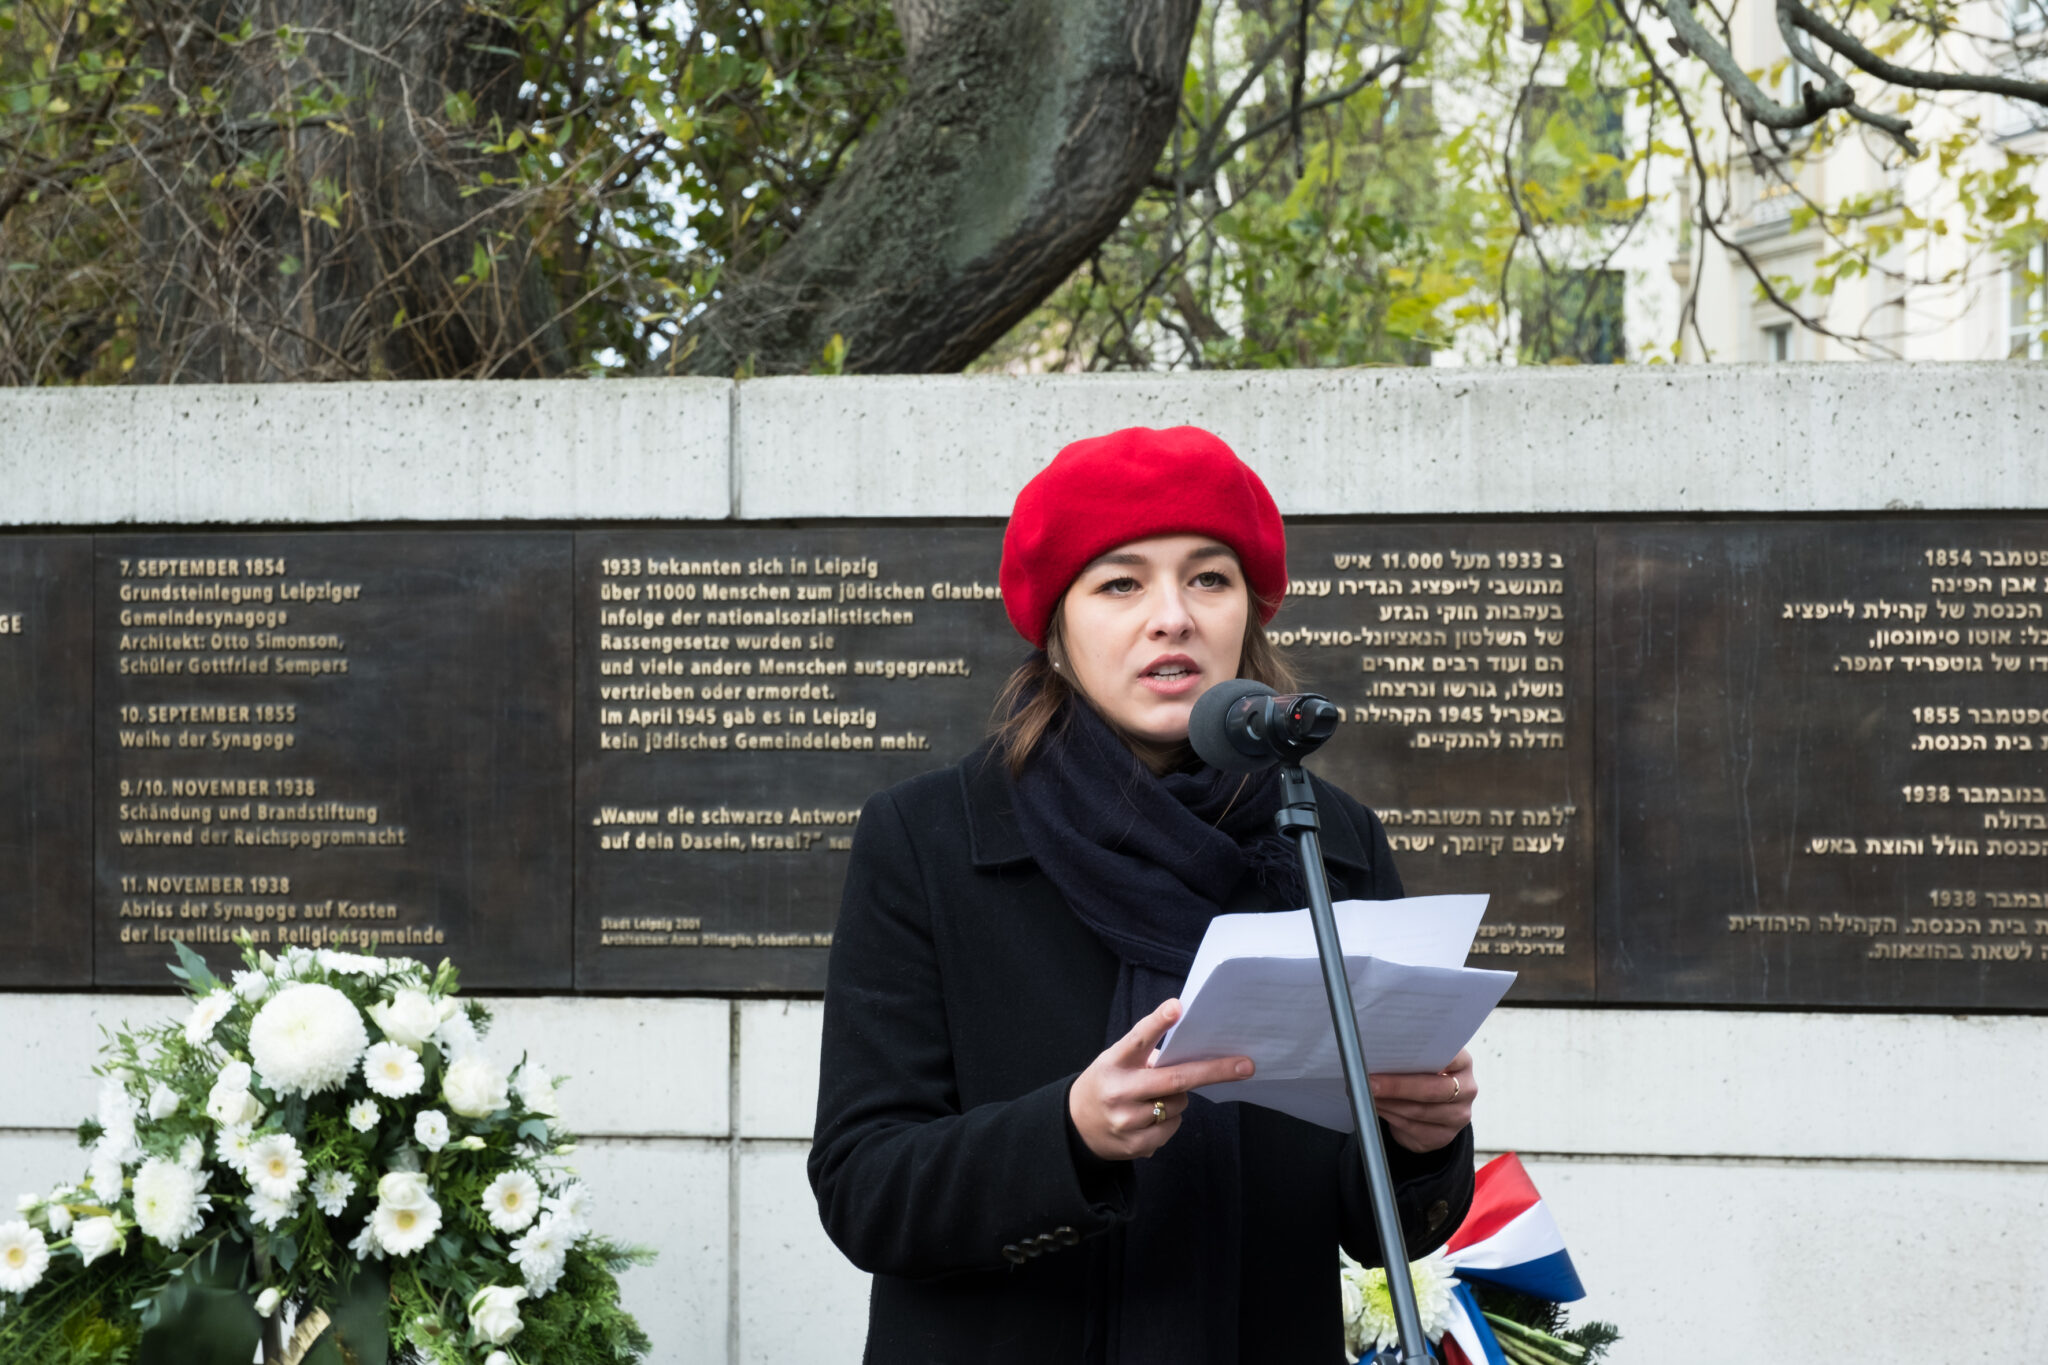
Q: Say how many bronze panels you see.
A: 5